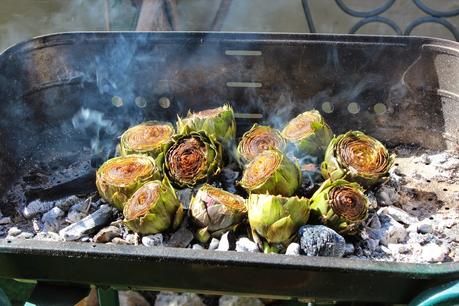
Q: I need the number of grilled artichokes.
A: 12